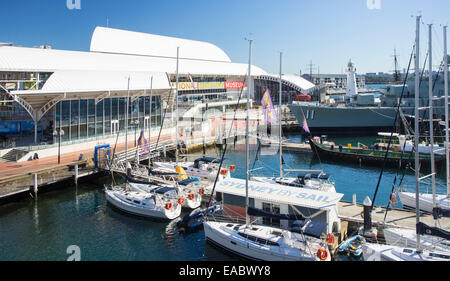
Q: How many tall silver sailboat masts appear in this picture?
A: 8